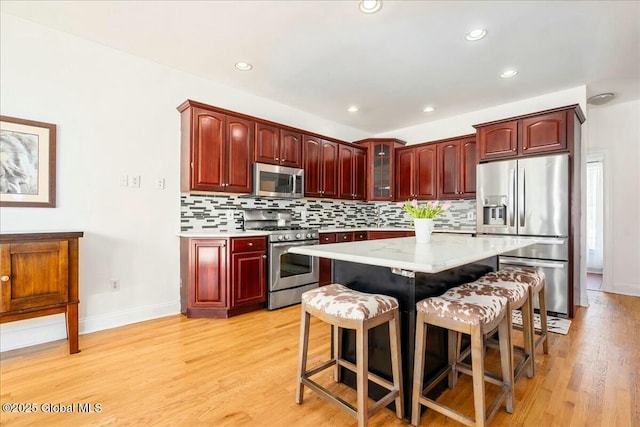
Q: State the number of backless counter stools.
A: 4